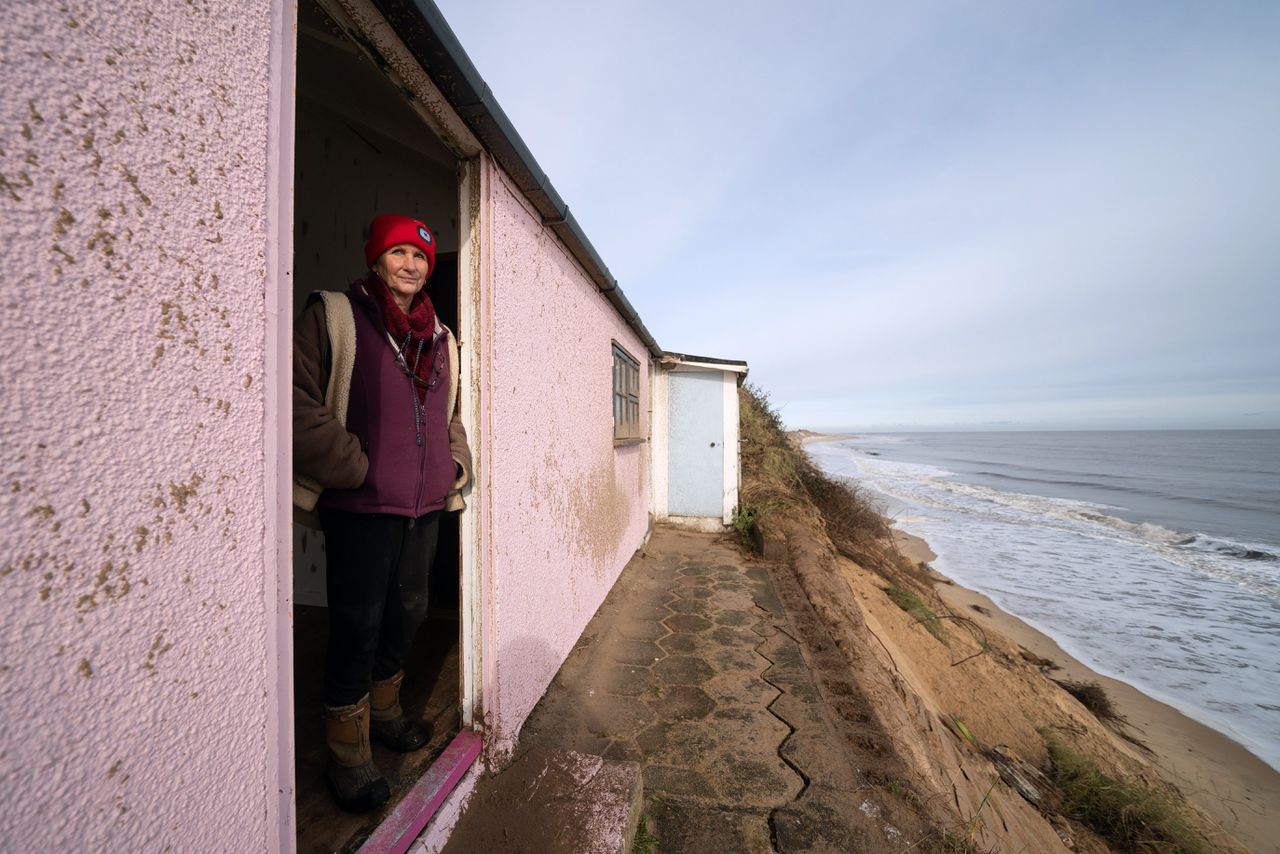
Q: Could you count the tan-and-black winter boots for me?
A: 2